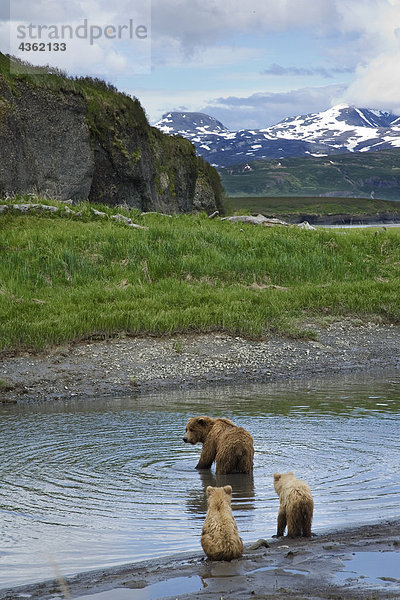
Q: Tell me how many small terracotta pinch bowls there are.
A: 0